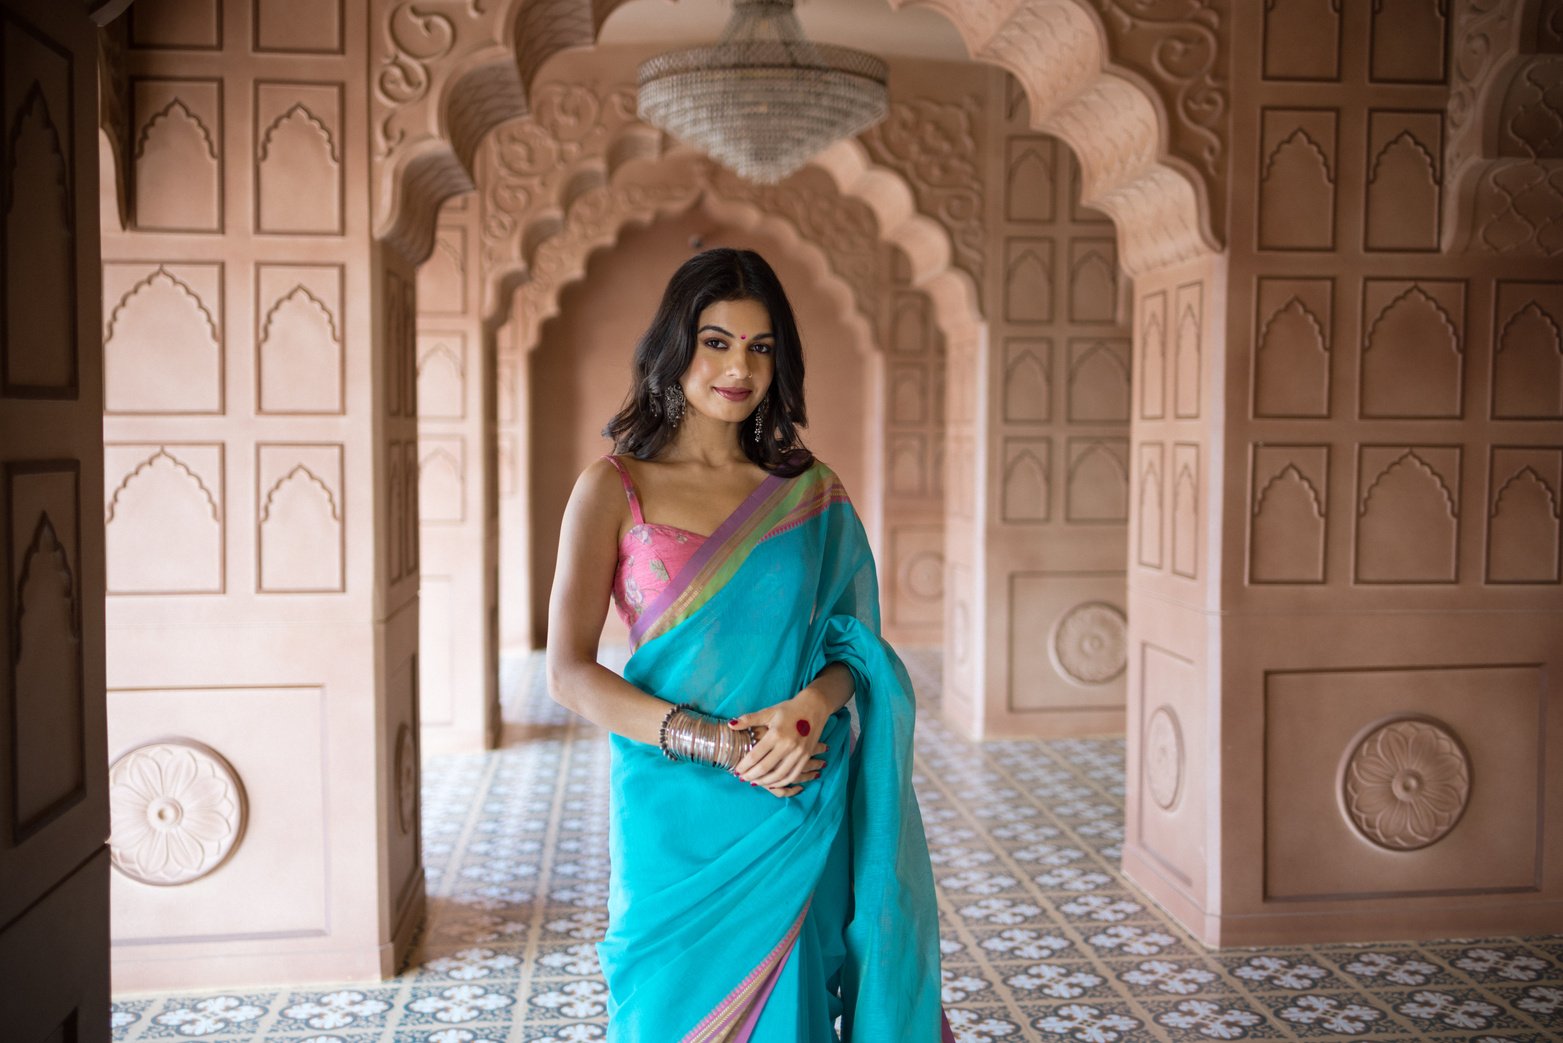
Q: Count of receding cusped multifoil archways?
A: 3